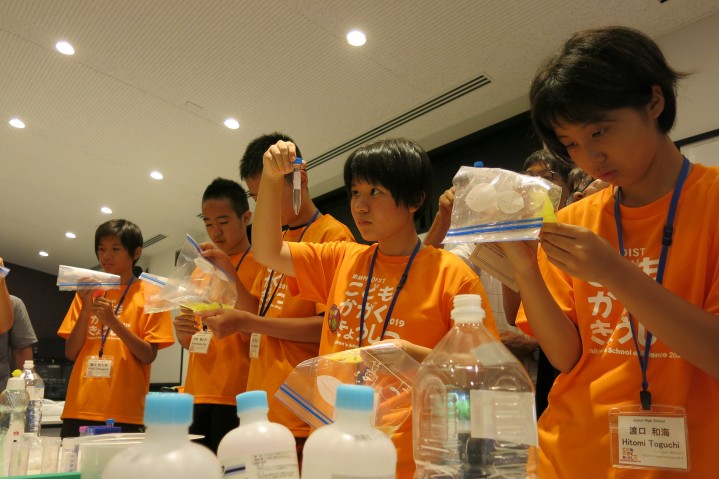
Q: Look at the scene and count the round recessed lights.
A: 8